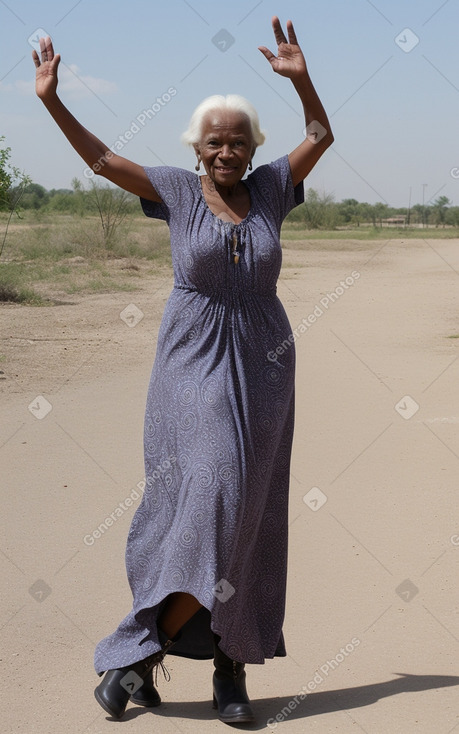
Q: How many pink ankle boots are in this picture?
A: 0